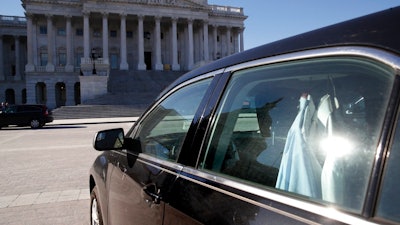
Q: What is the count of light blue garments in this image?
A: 1